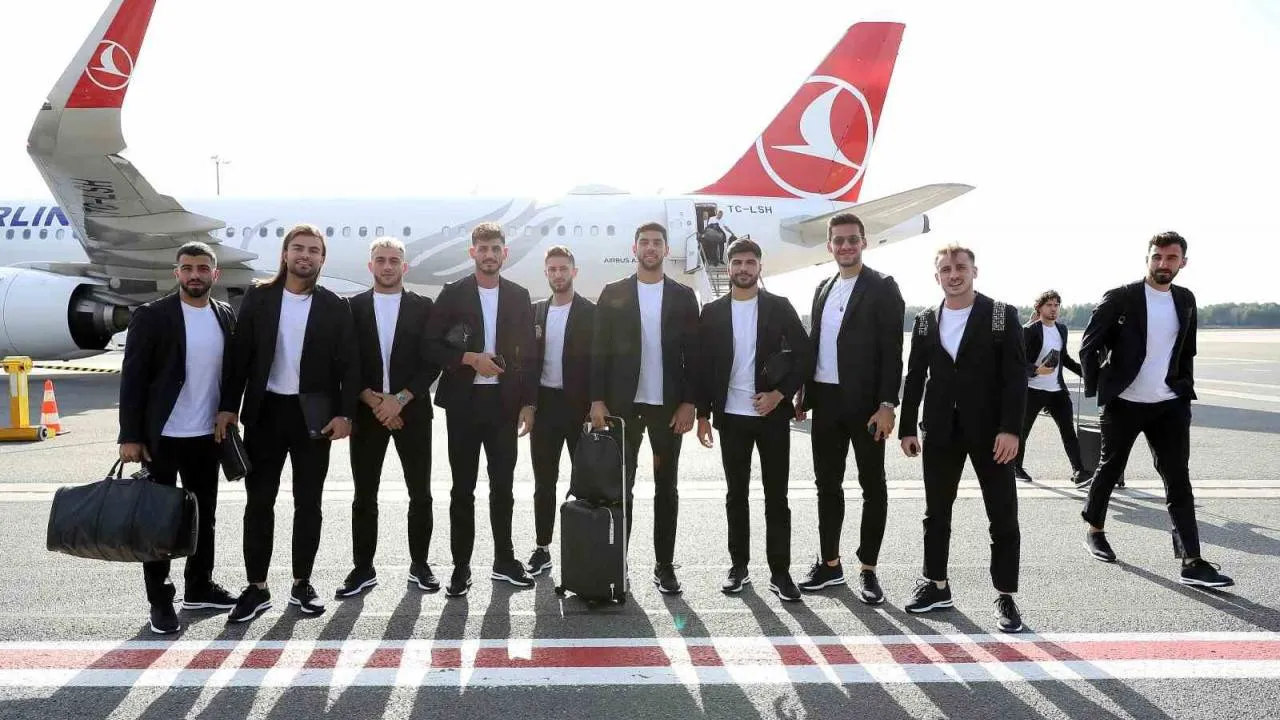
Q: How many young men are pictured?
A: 11